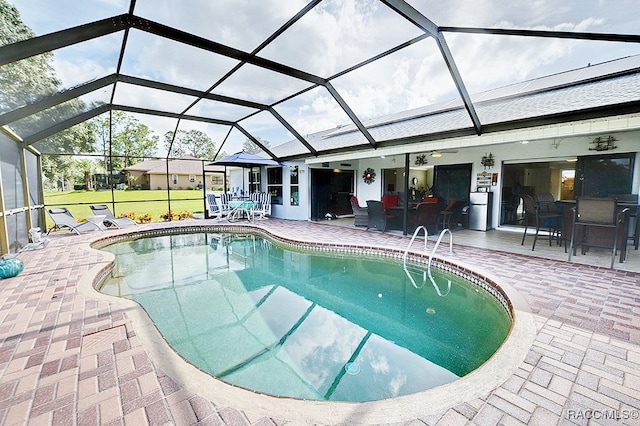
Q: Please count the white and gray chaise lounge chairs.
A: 2